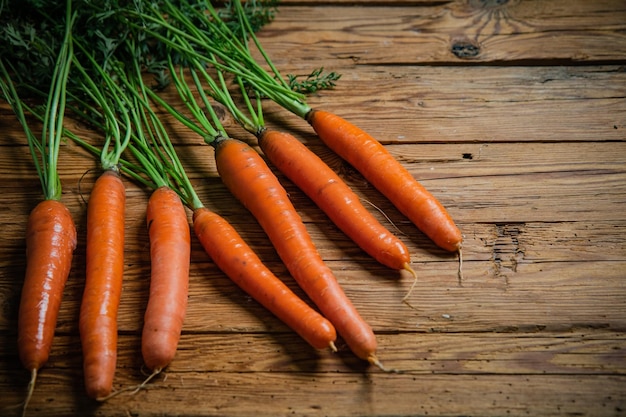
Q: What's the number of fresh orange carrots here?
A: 7